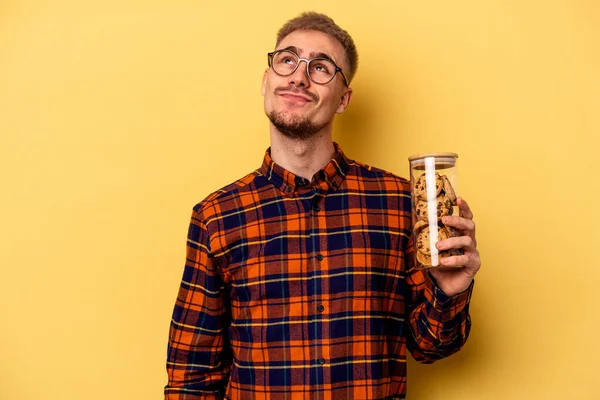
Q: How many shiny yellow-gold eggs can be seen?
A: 0